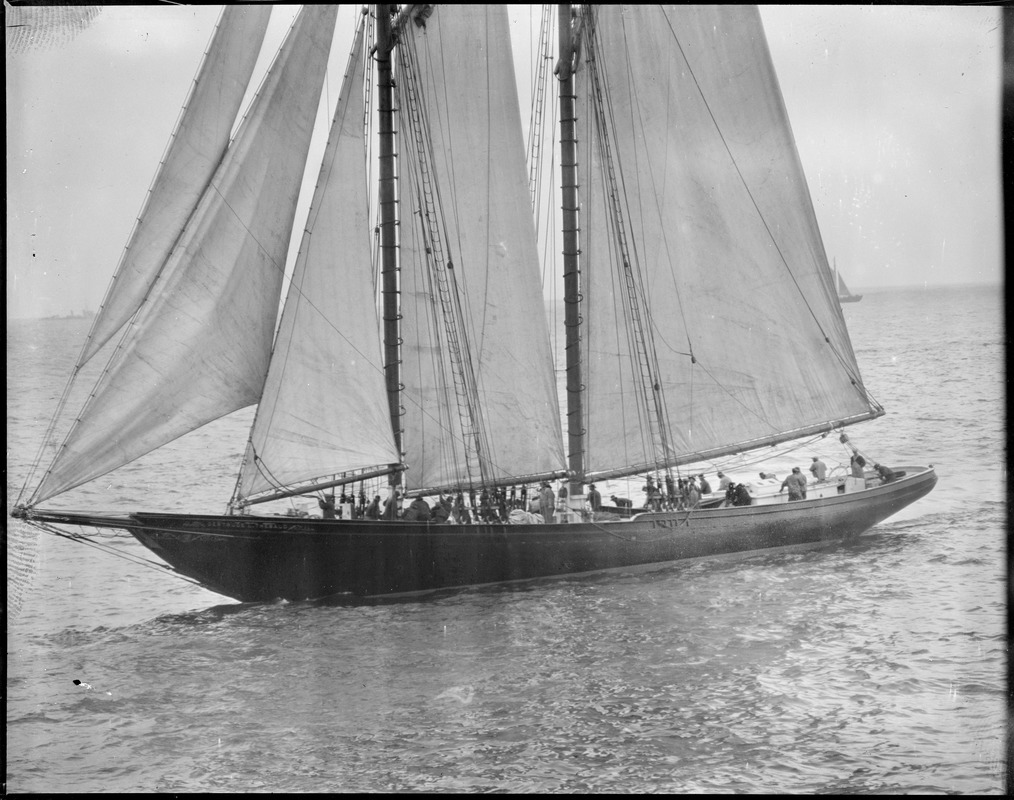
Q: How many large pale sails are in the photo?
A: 5